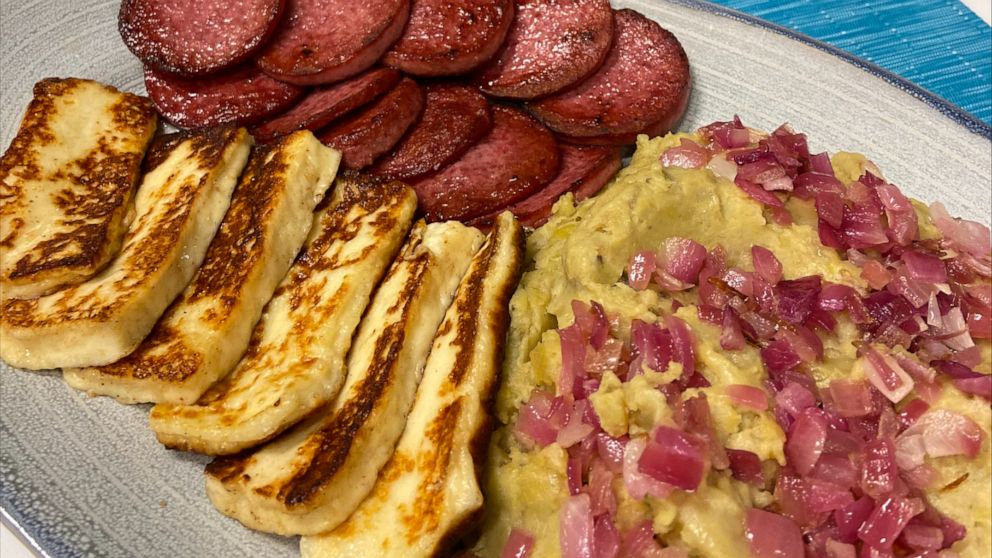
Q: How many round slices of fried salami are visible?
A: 11